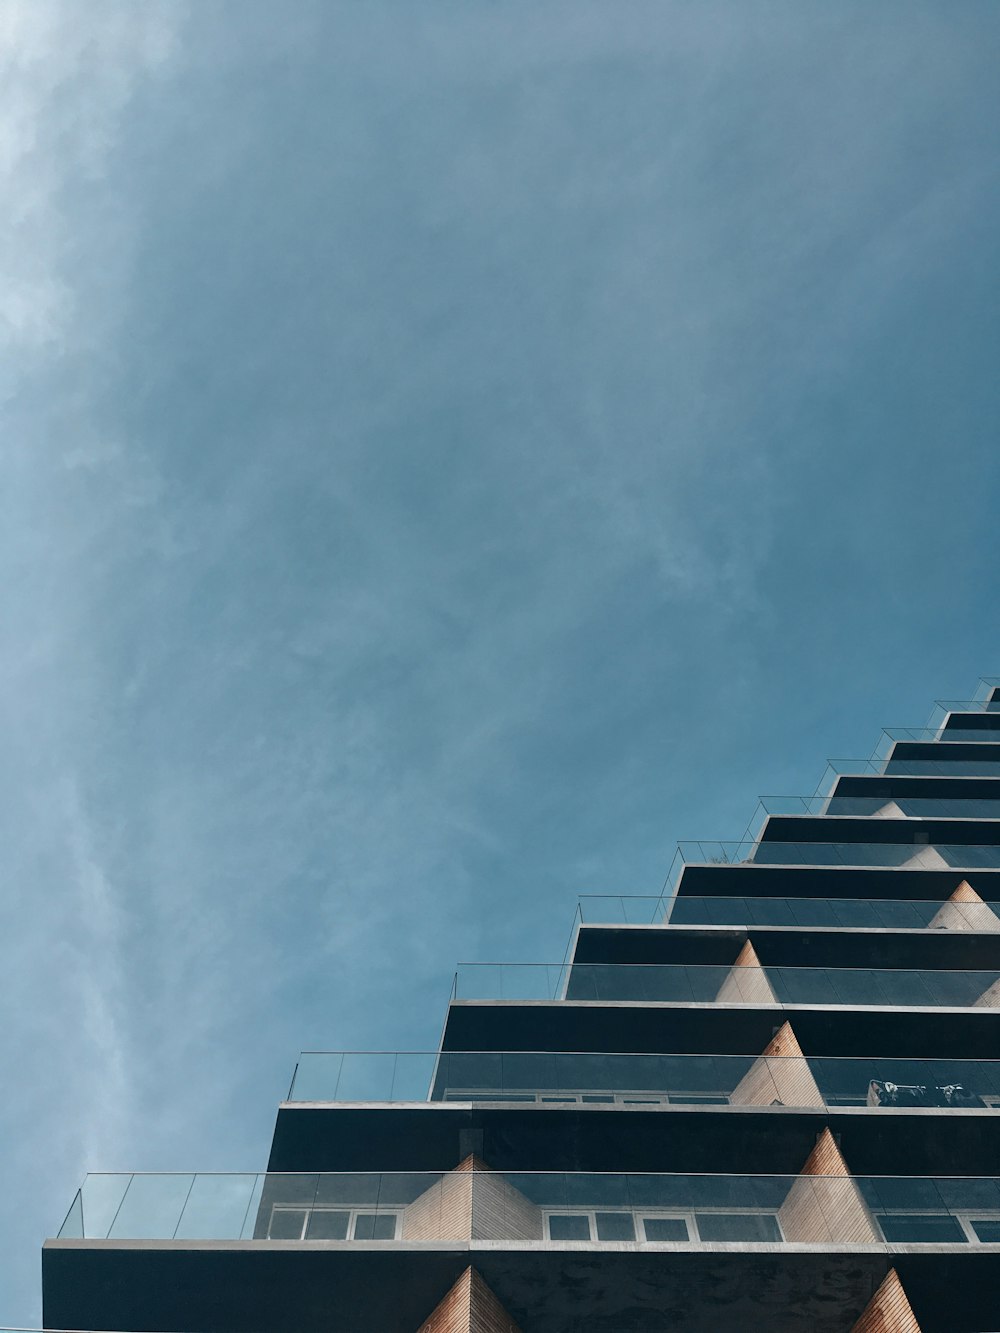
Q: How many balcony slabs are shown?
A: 10